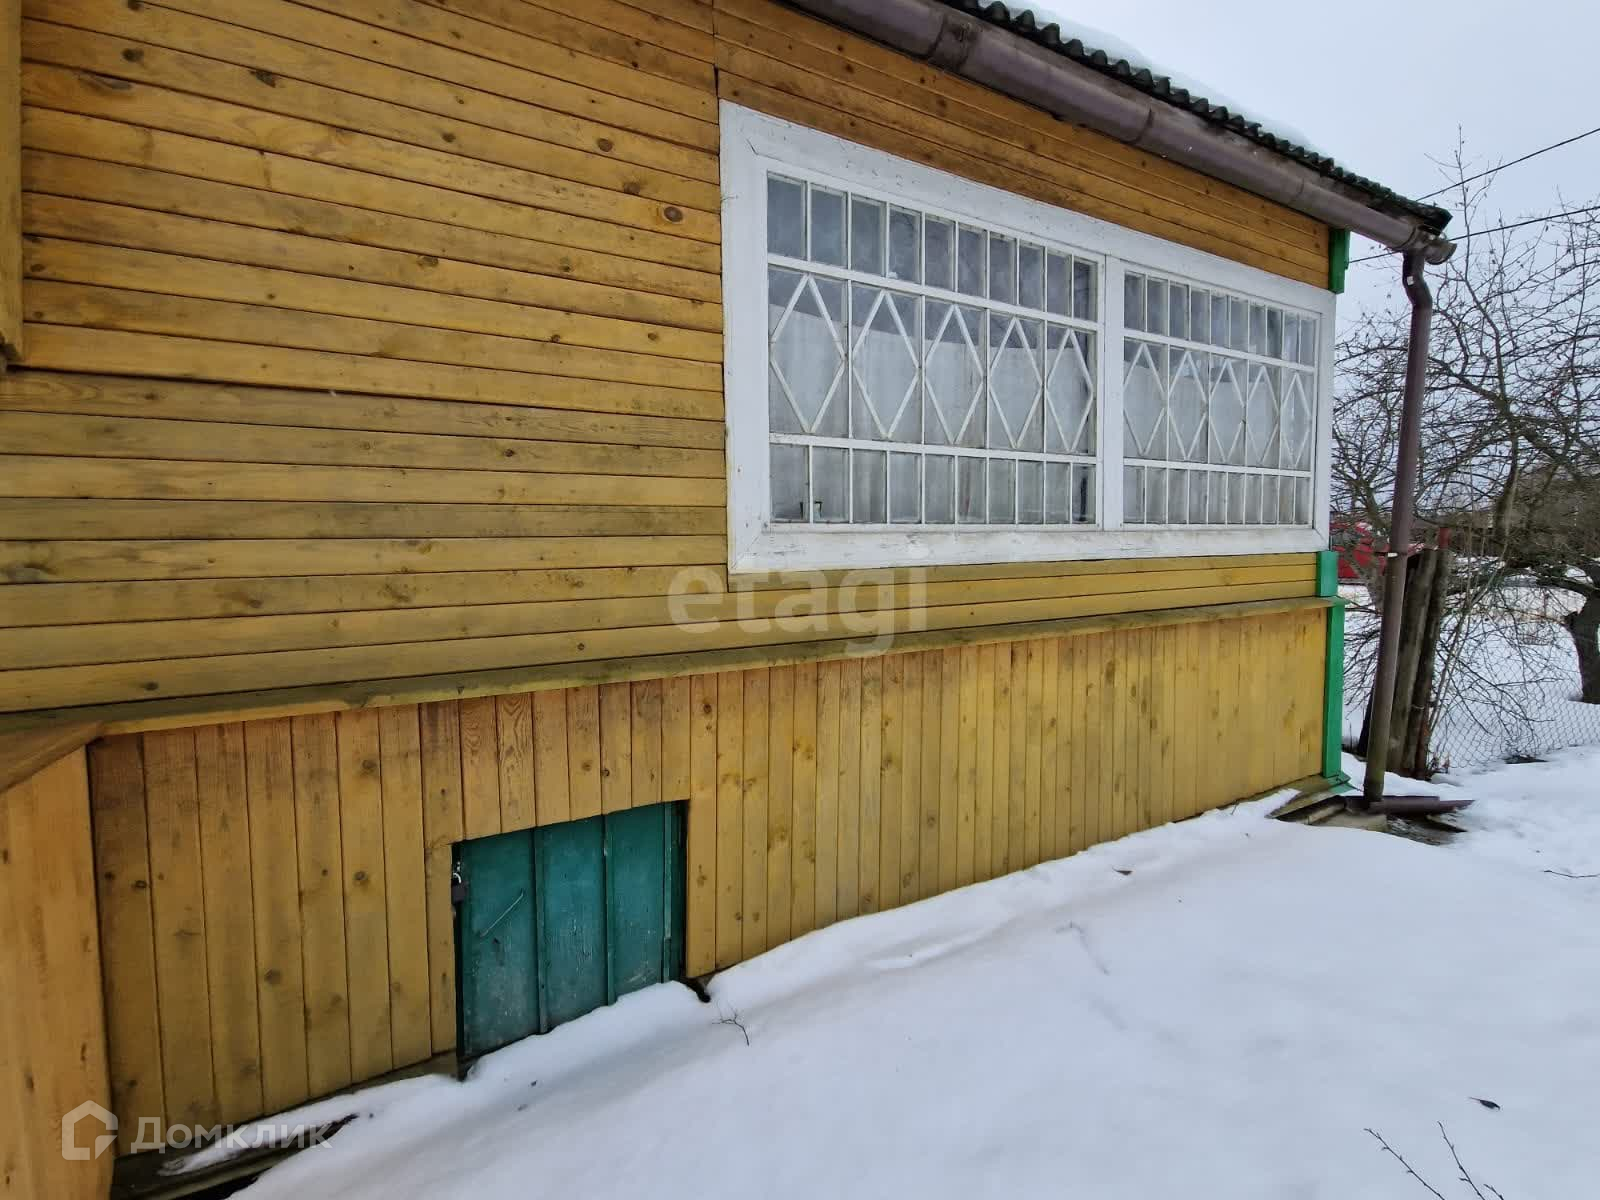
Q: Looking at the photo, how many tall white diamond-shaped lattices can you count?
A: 10